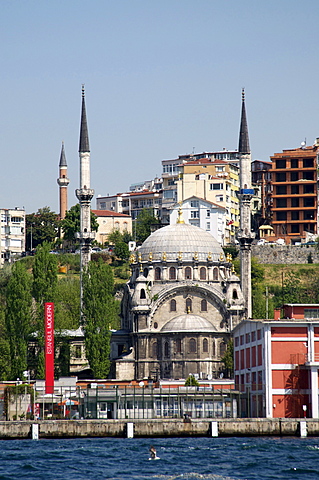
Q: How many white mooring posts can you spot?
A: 4